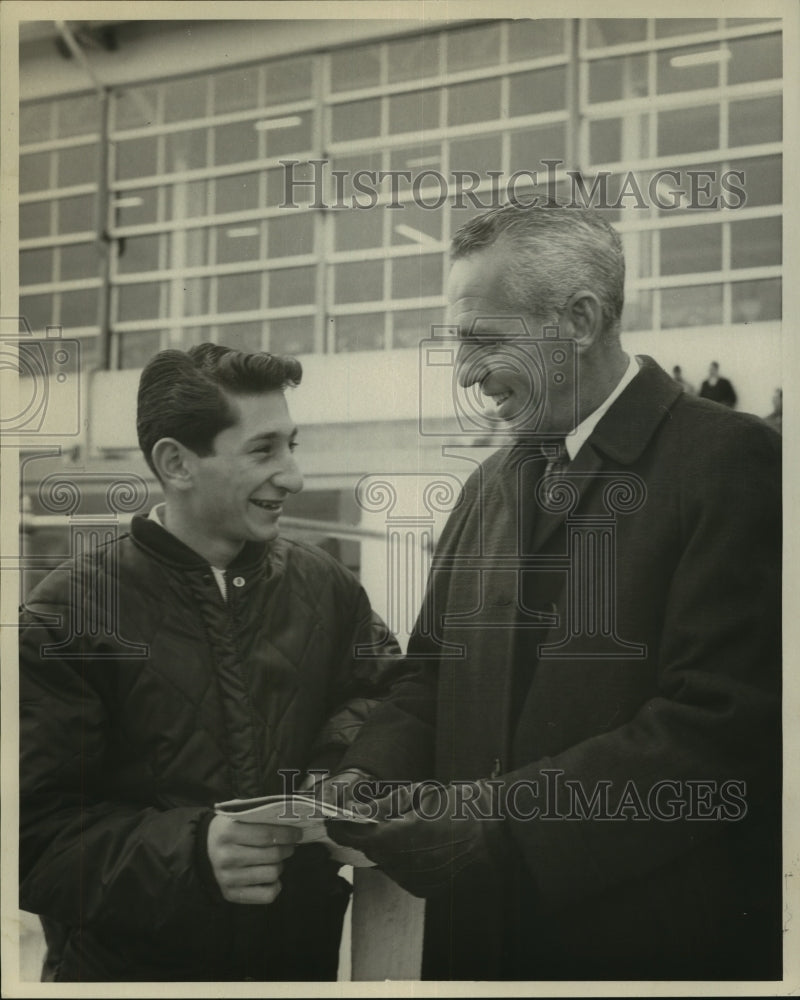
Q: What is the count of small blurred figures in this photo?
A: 3